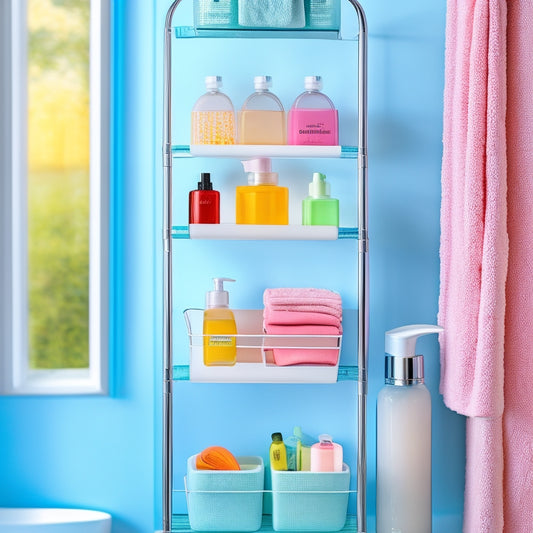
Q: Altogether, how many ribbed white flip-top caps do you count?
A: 3